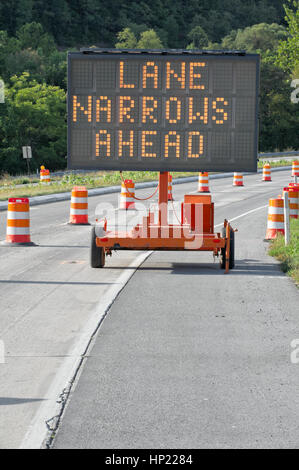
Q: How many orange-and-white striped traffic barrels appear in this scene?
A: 12